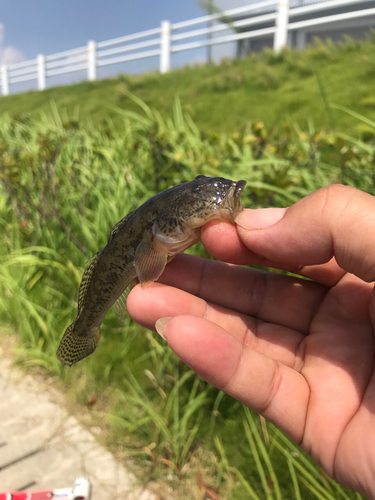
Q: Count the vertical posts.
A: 5